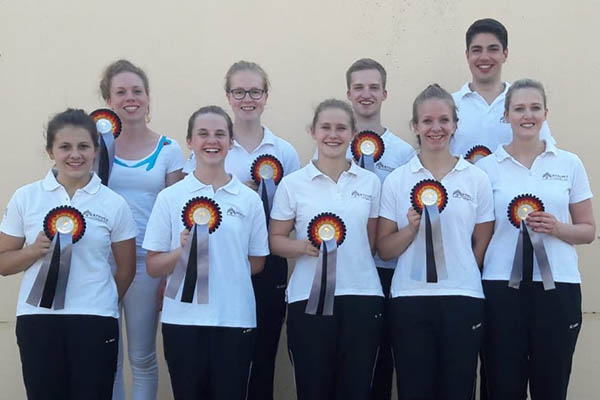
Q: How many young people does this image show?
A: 9